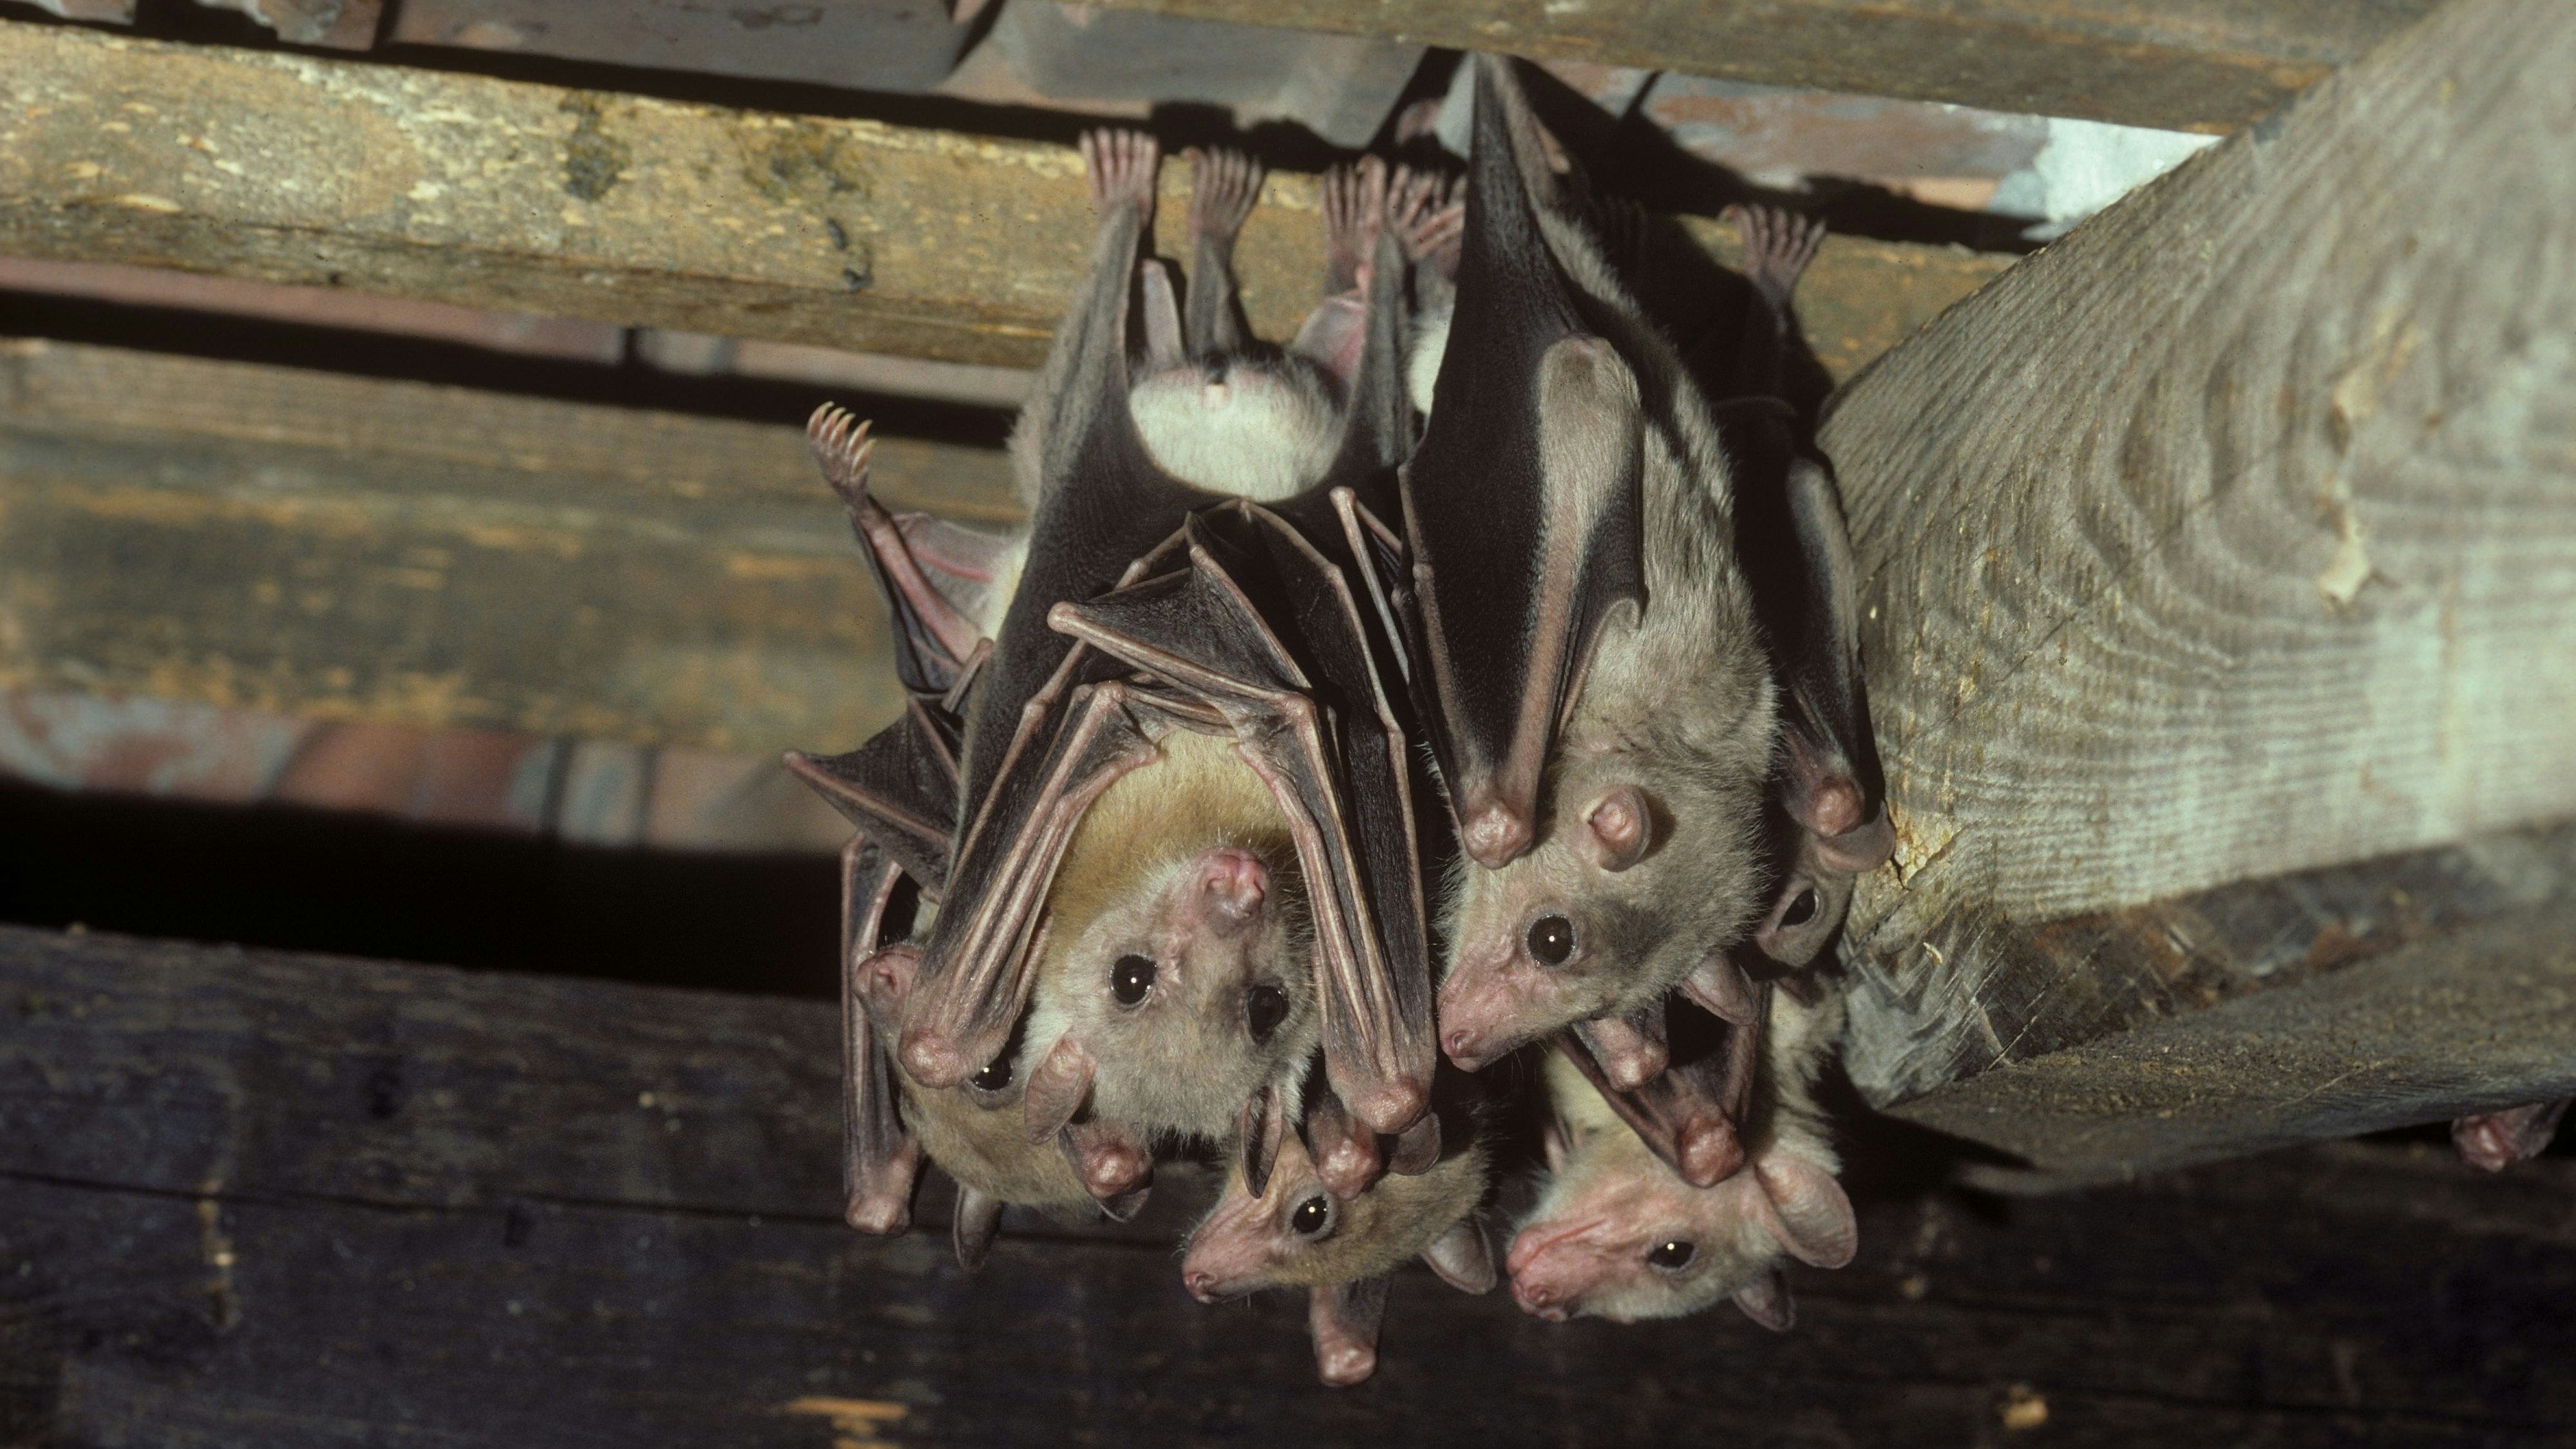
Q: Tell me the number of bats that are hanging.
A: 6